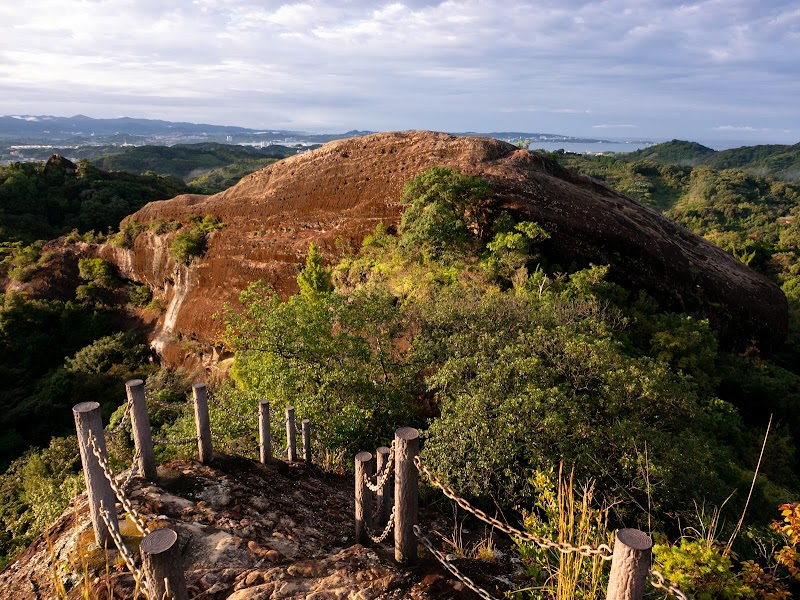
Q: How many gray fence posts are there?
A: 11